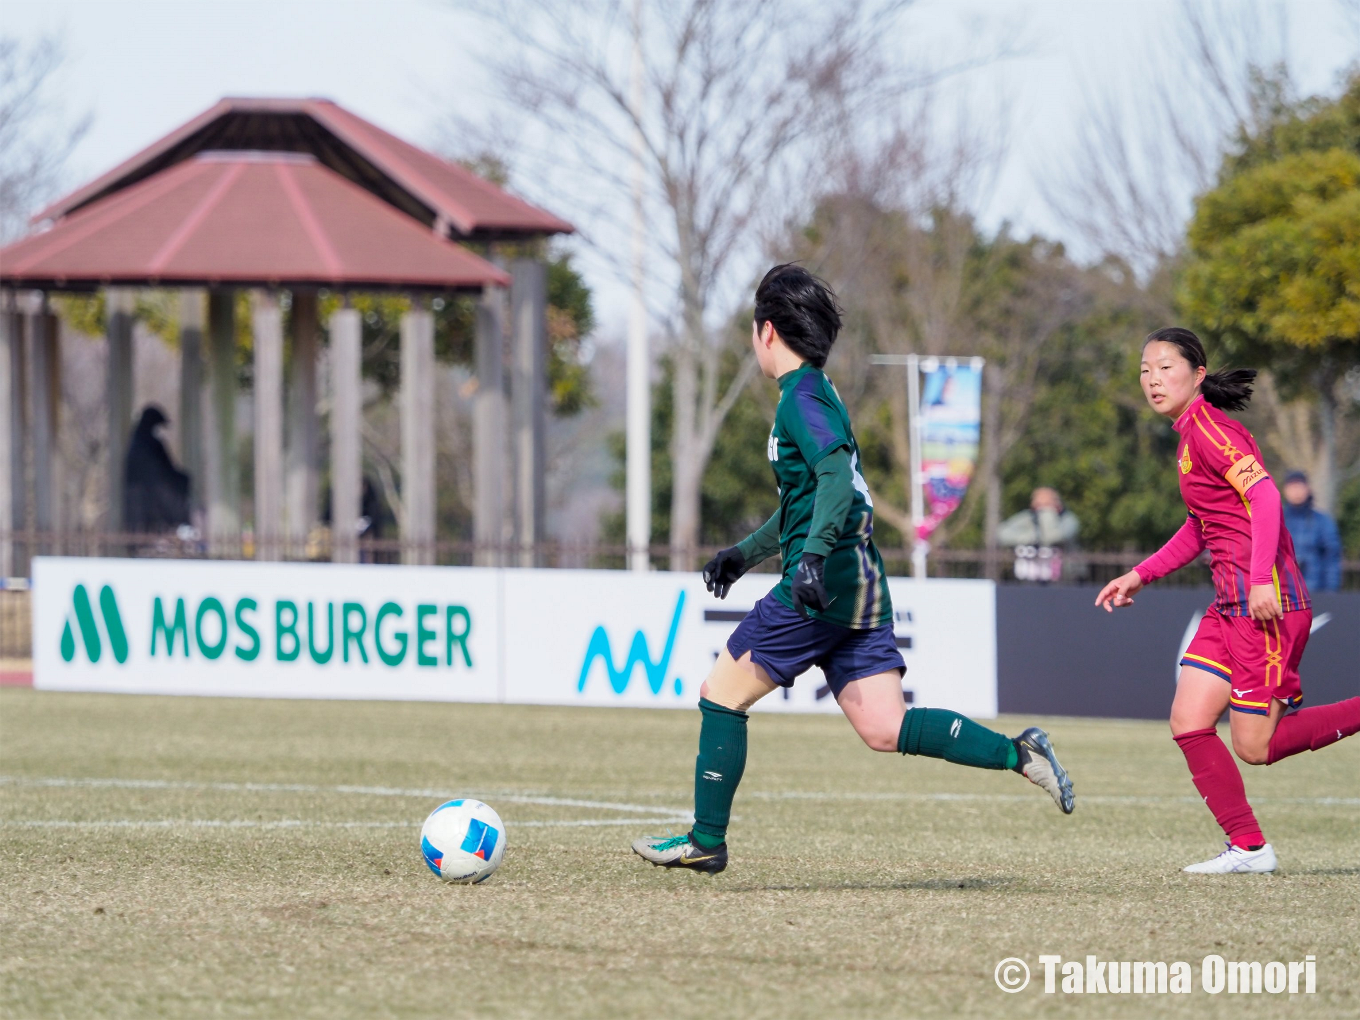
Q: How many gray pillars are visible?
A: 11